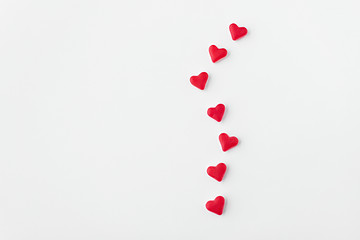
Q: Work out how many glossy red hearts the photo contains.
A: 7